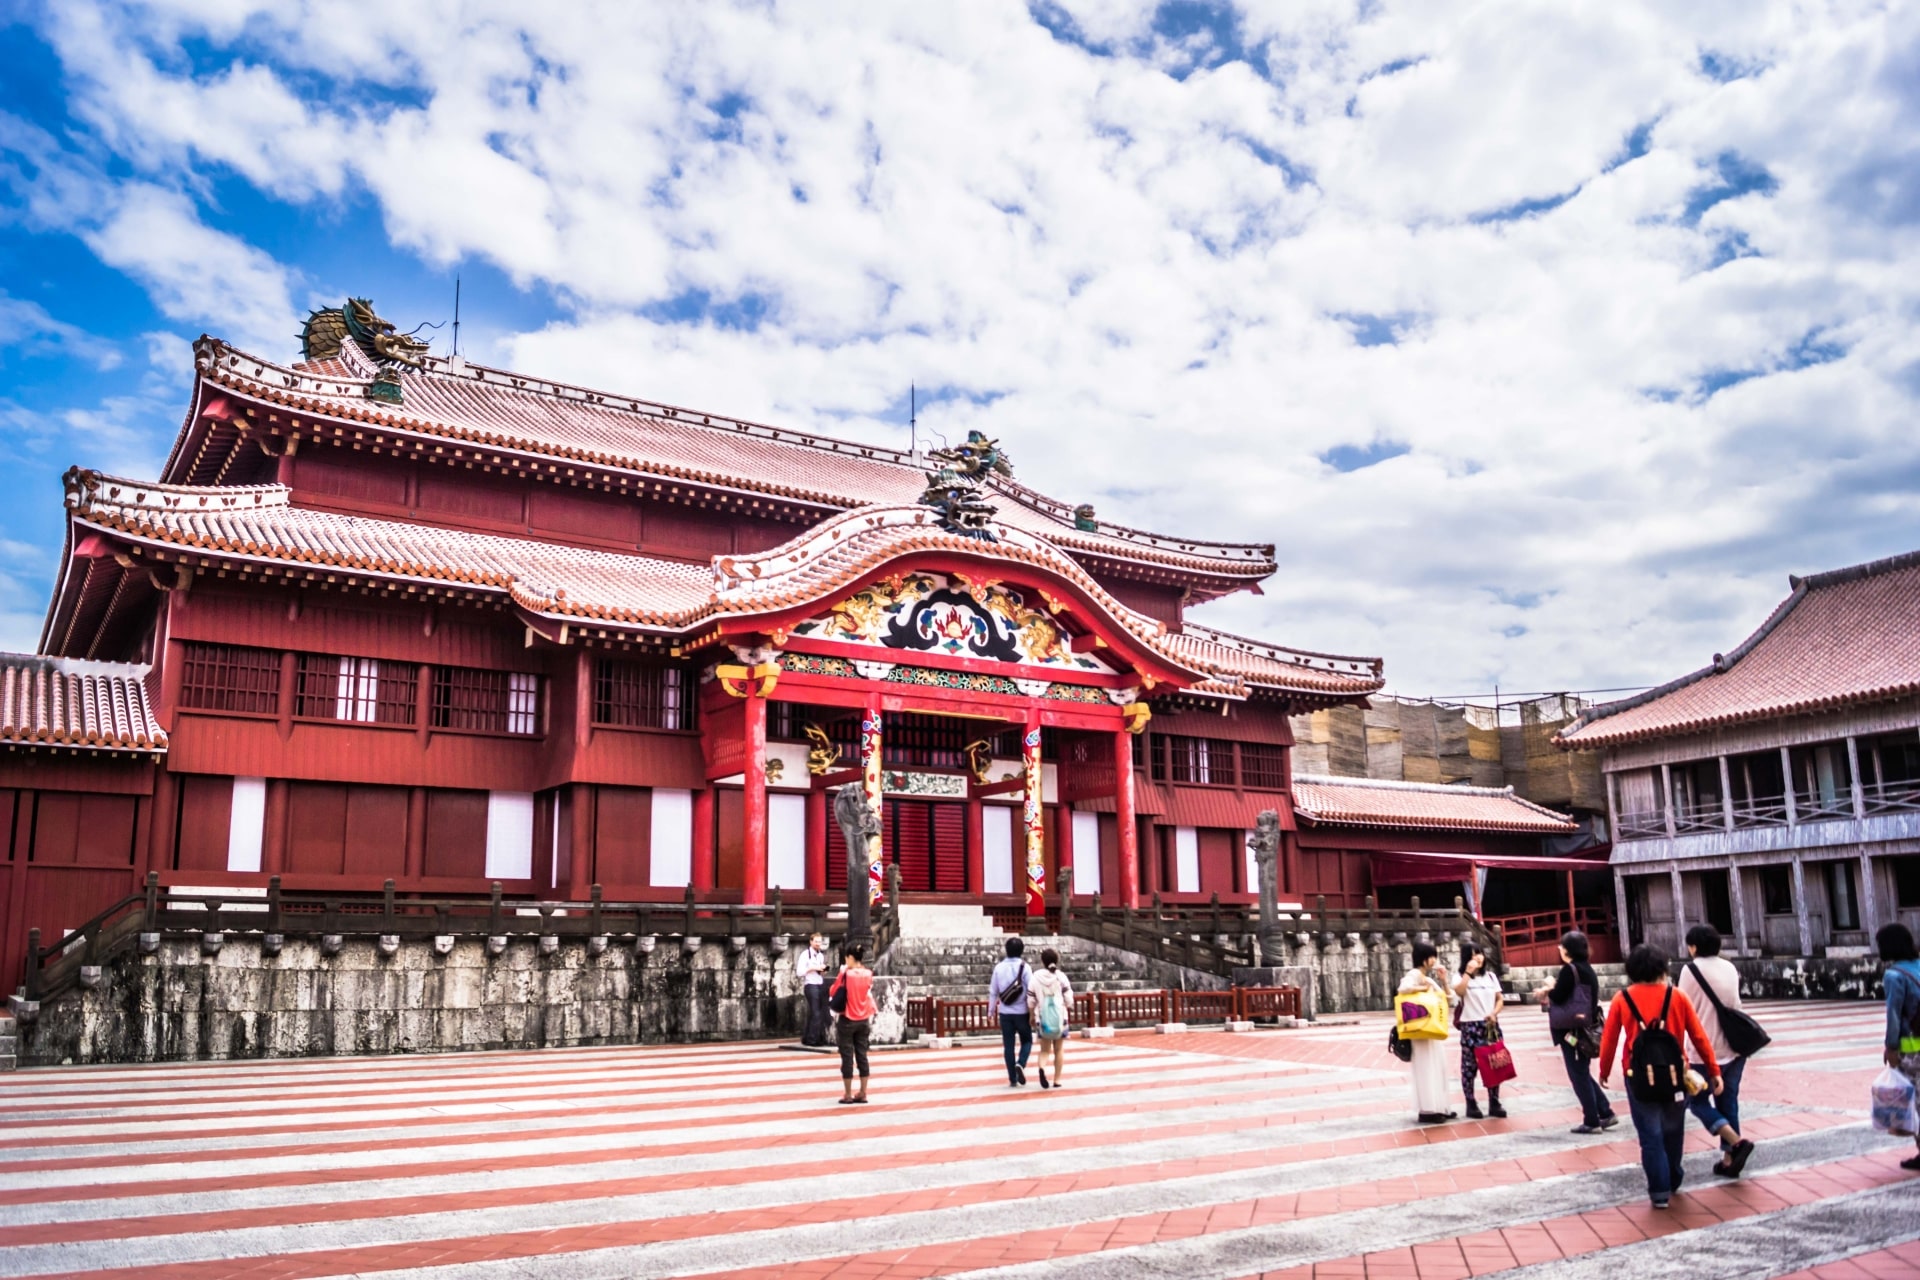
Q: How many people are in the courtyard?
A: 10